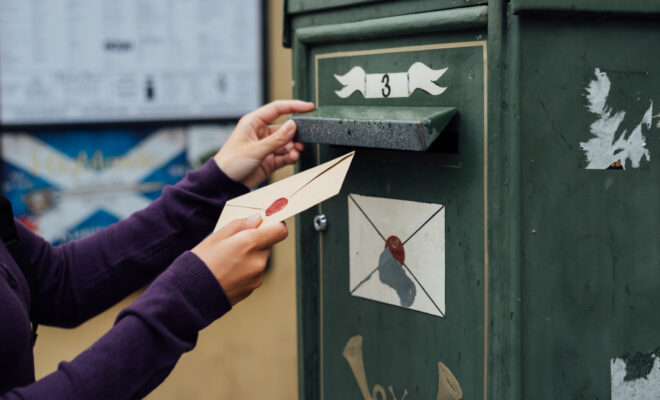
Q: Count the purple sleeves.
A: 2